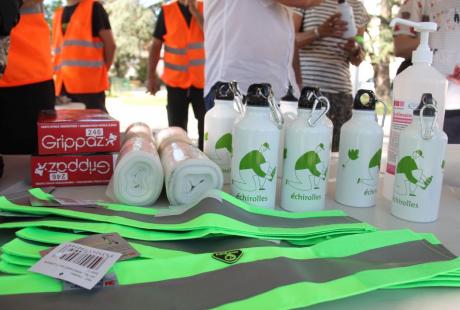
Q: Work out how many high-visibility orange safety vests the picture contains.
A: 3